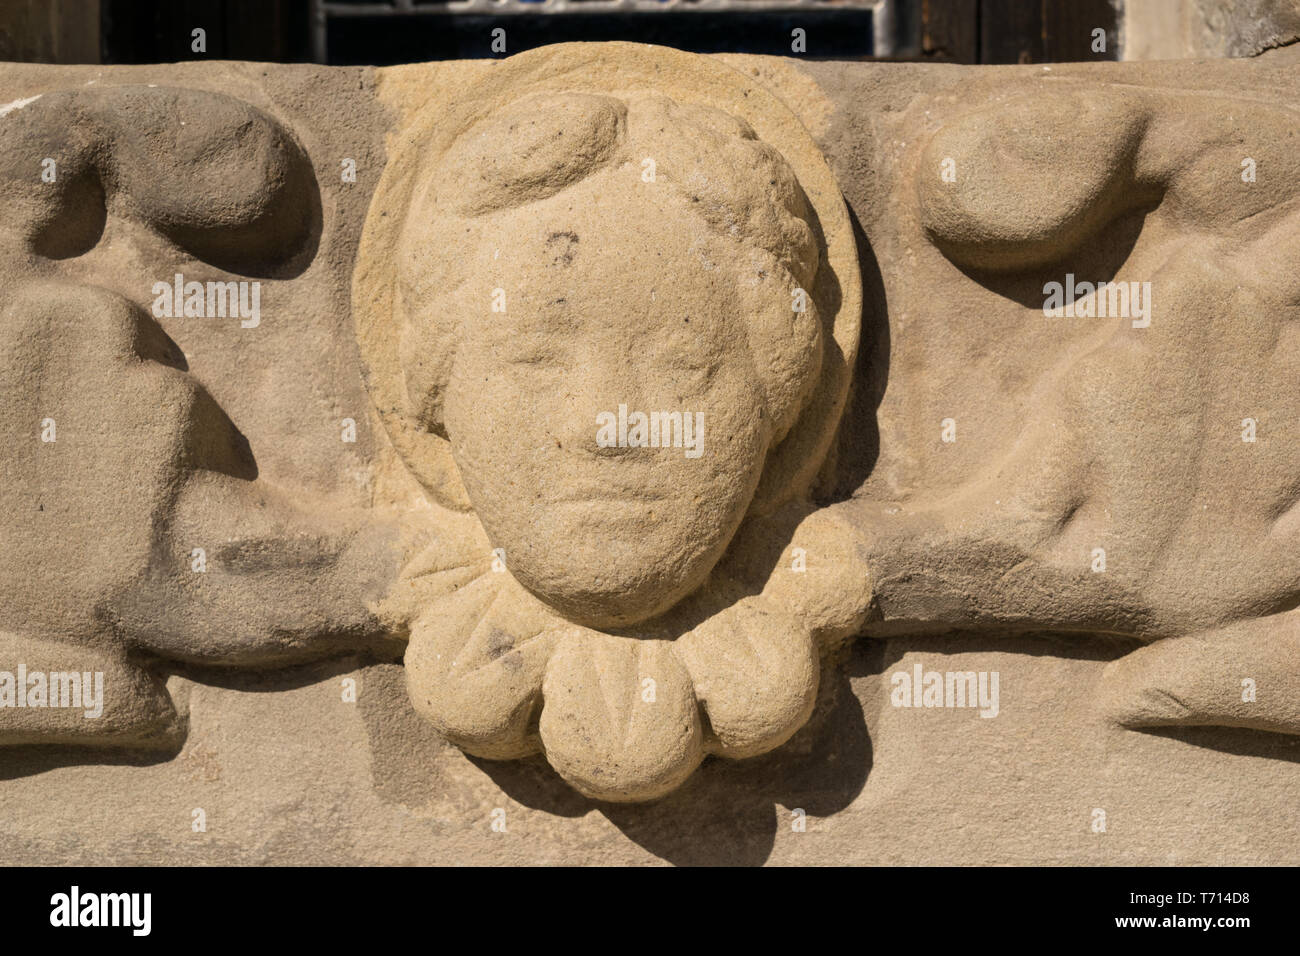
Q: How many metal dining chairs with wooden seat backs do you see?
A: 0